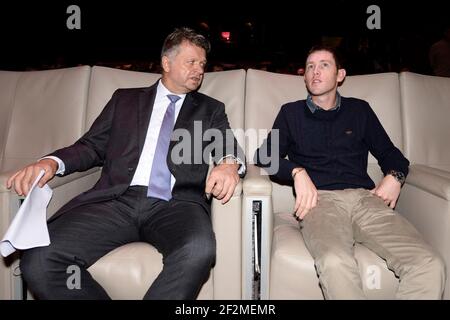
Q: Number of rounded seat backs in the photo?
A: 4